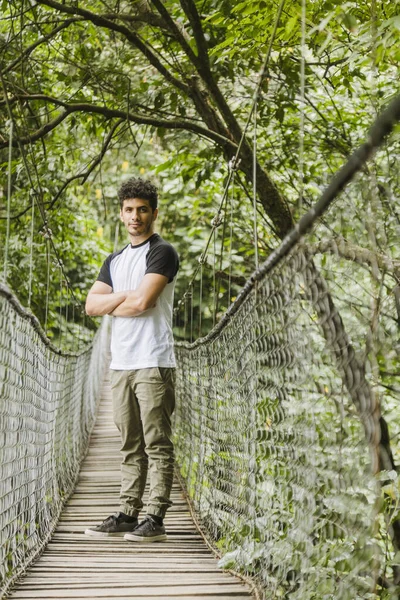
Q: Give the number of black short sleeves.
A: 2